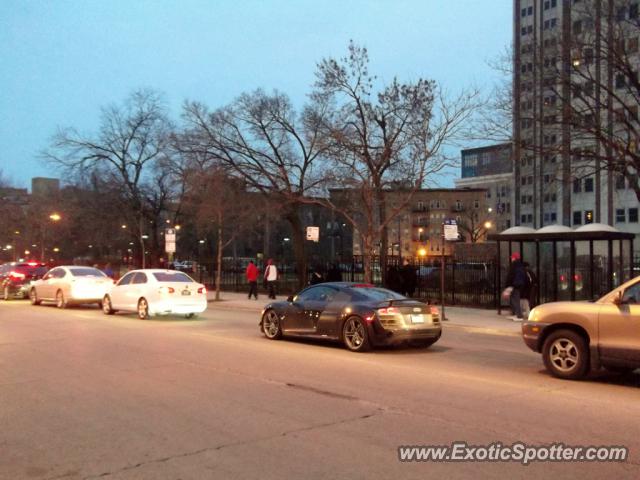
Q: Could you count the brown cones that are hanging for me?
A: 0